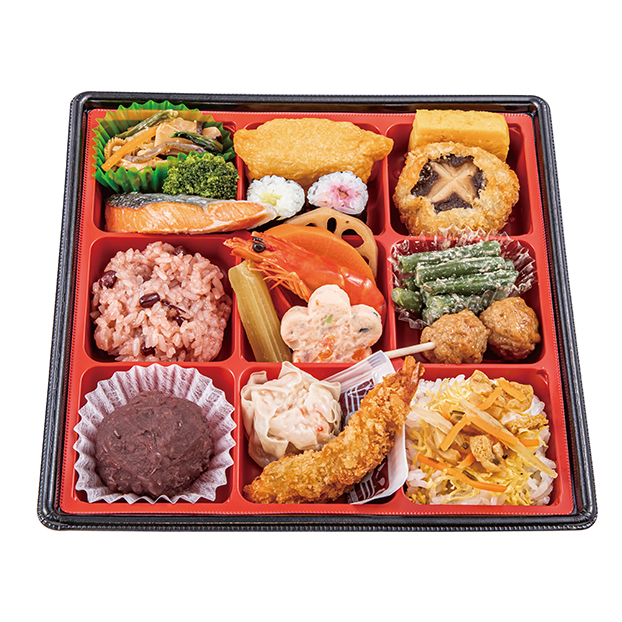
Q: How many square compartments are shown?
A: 9